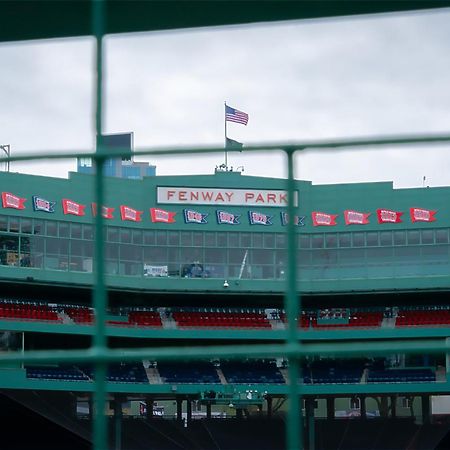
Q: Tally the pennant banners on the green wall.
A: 14